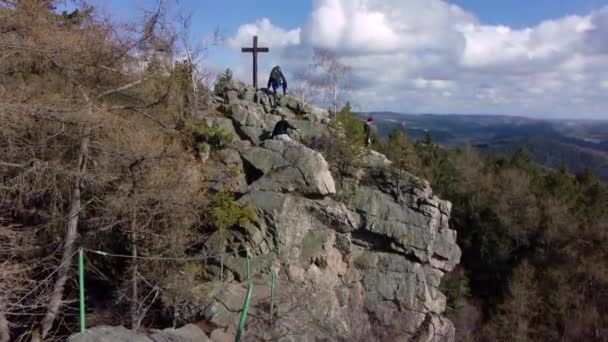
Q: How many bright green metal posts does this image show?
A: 3